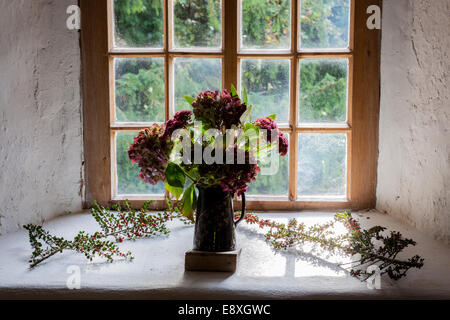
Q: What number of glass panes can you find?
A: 12